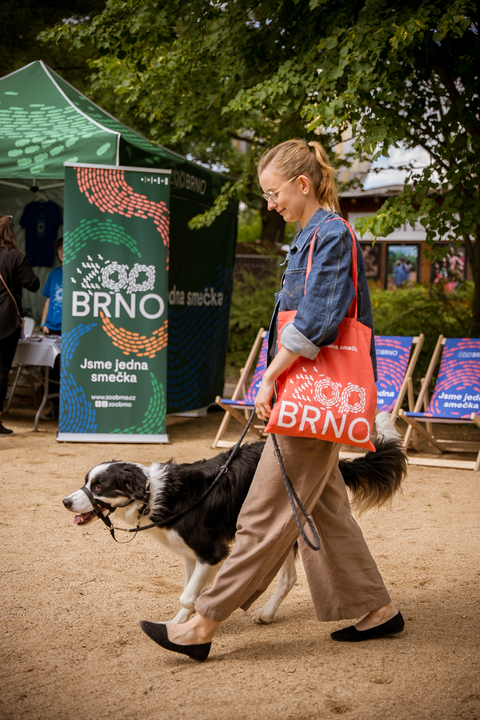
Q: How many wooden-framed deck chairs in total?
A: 3